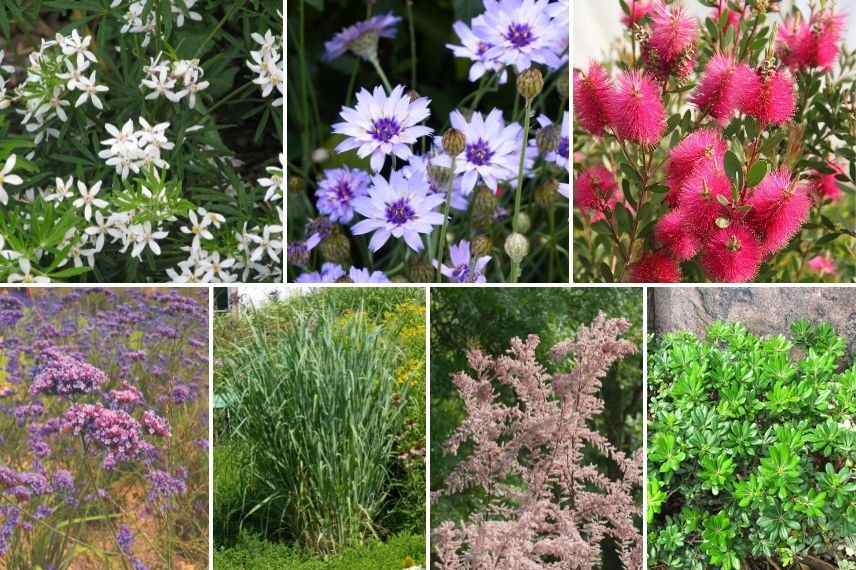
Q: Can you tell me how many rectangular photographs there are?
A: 7